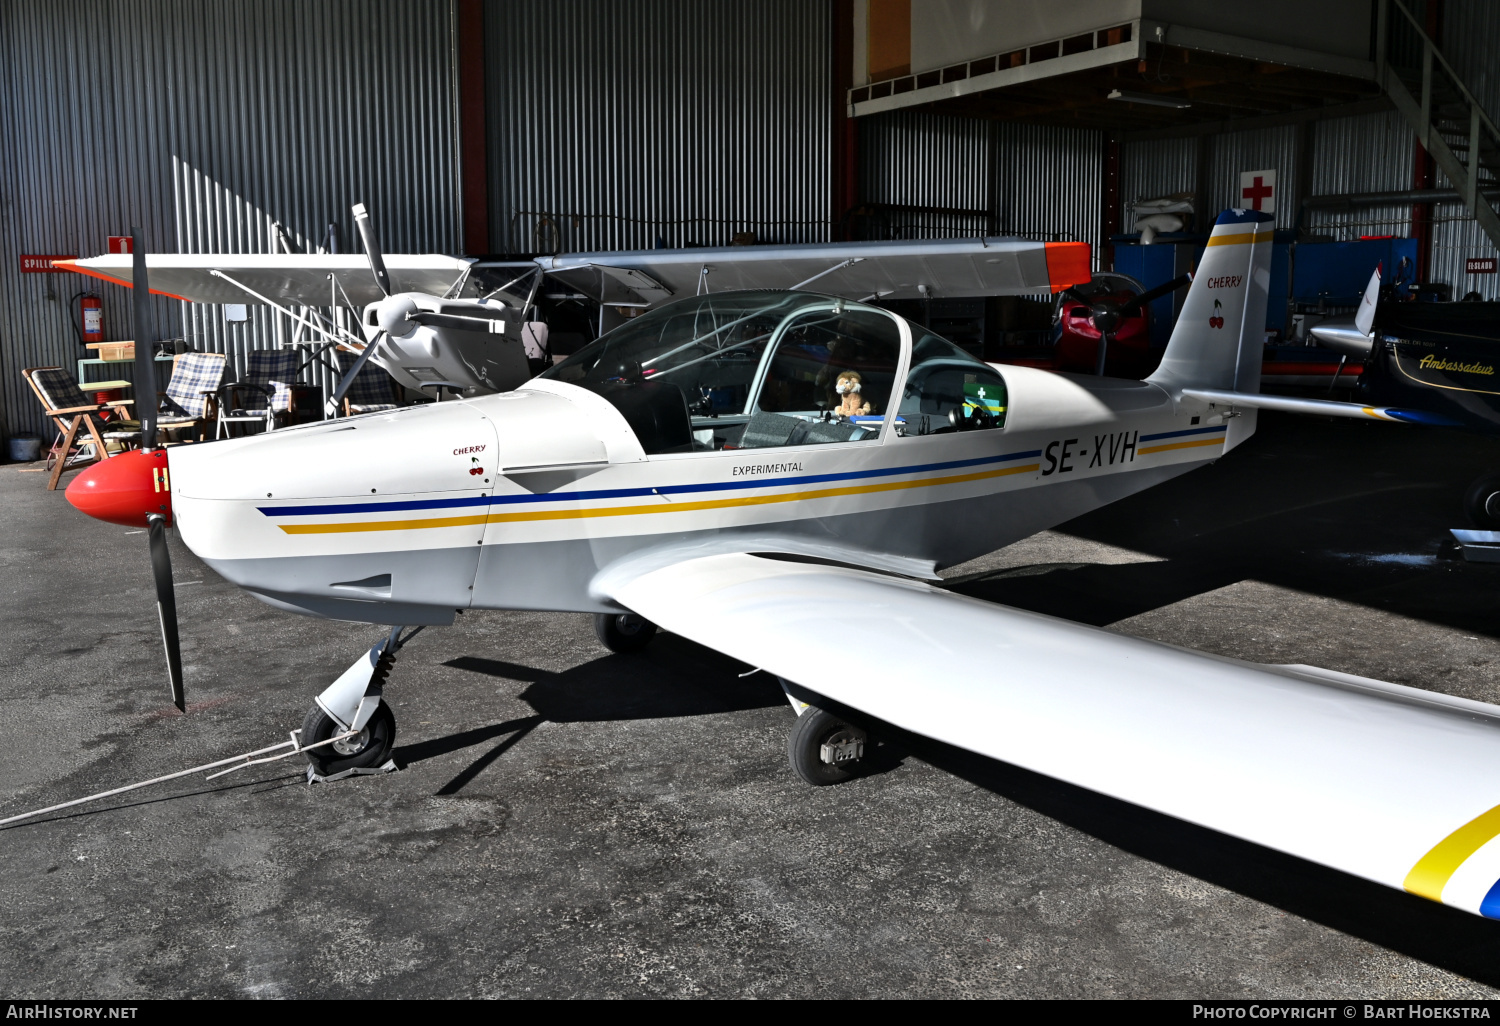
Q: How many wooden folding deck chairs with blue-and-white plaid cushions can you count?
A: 4